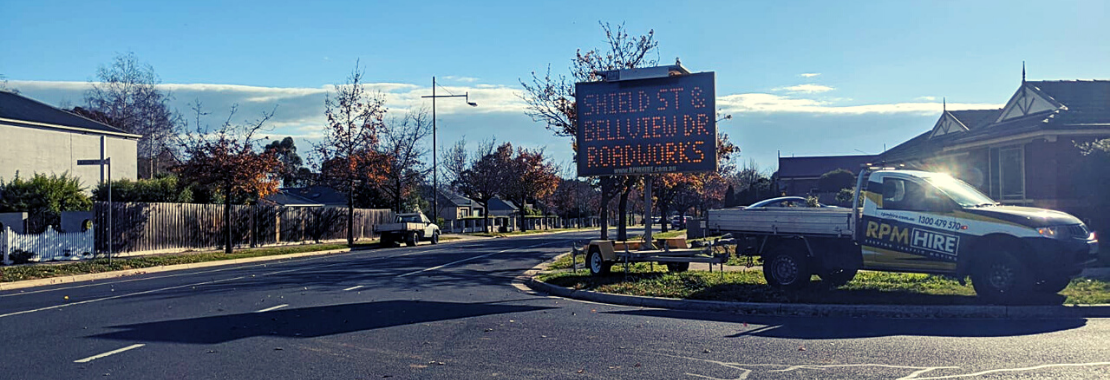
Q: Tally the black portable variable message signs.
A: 1